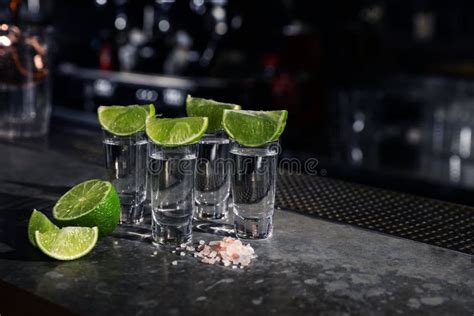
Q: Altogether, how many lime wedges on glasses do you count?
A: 4